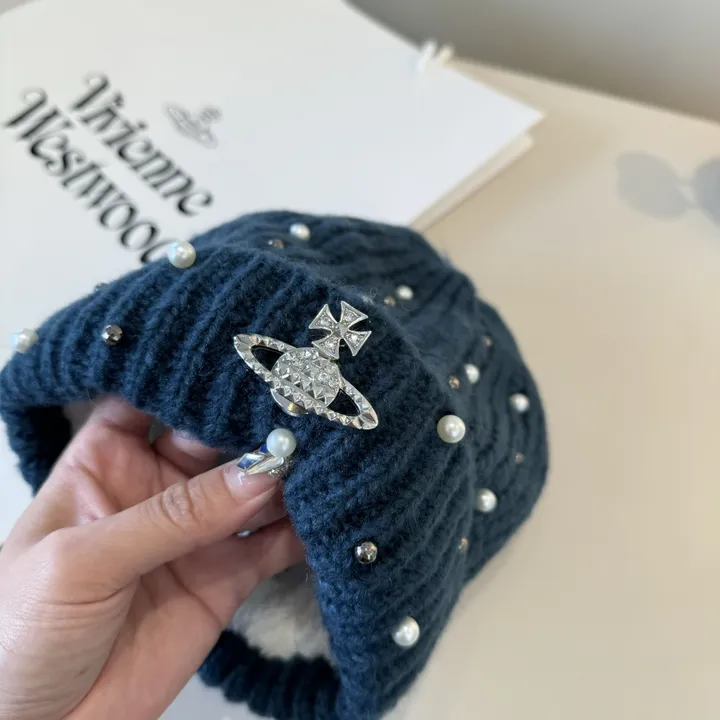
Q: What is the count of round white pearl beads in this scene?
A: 10